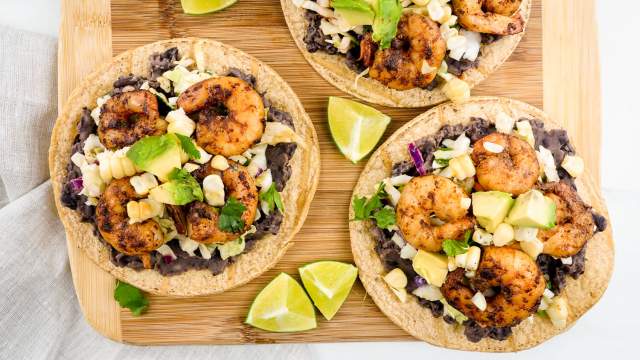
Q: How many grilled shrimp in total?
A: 10